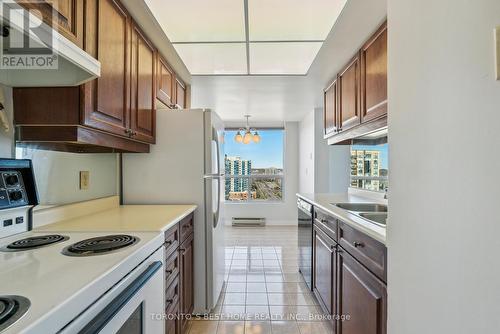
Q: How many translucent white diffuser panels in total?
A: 4